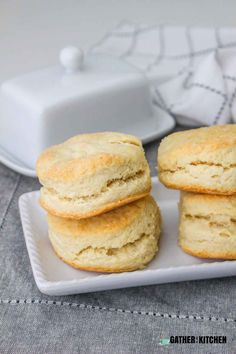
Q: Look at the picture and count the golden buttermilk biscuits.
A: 4